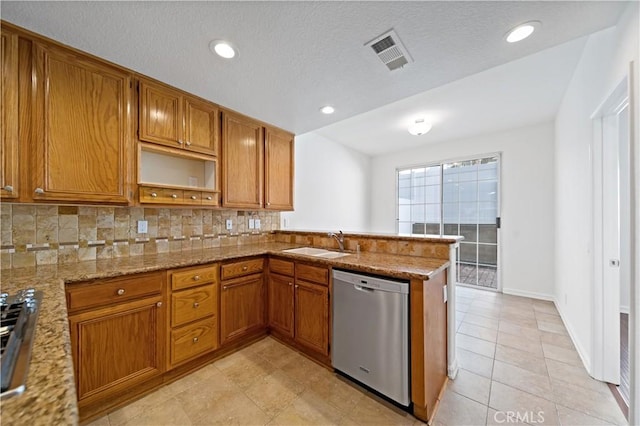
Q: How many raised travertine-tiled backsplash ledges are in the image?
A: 1